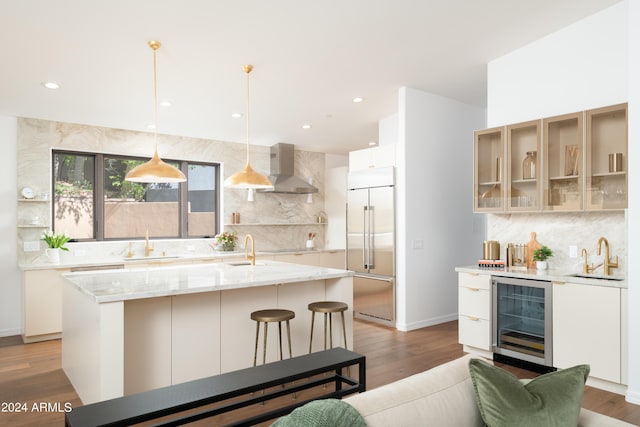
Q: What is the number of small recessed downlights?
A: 7